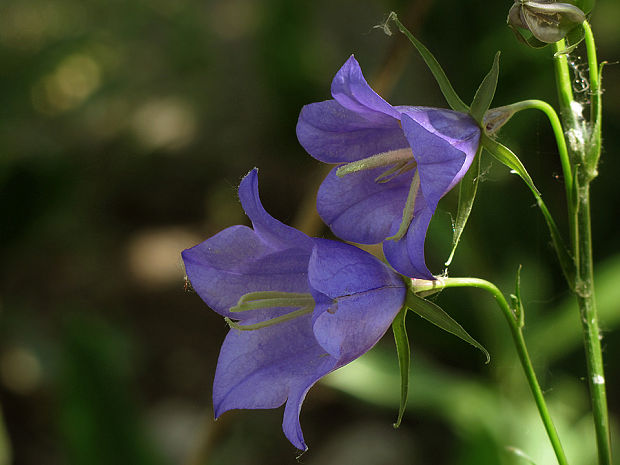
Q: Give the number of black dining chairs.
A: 0